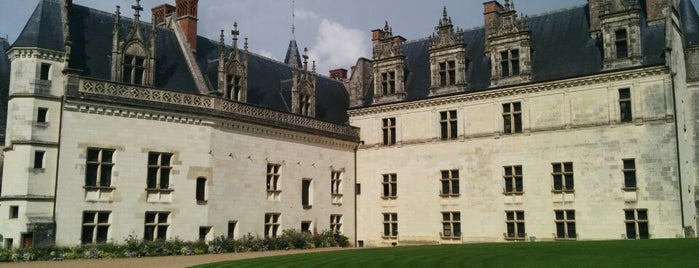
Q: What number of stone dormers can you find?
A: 7